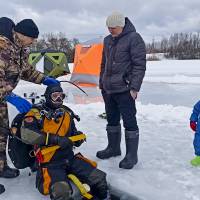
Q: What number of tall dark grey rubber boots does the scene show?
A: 2